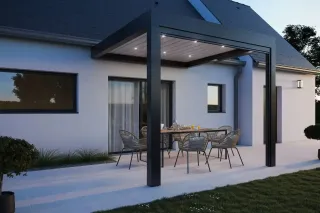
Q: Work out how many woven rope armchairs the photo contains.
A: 6